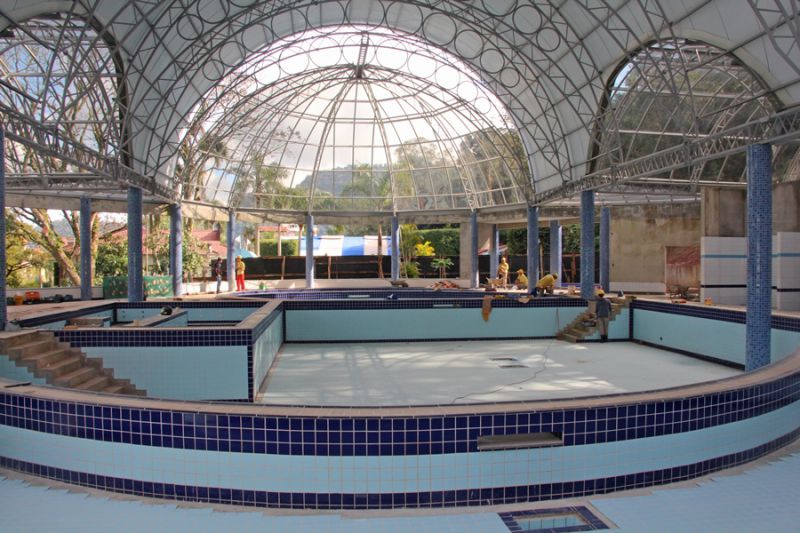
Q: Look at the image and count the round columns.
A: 14